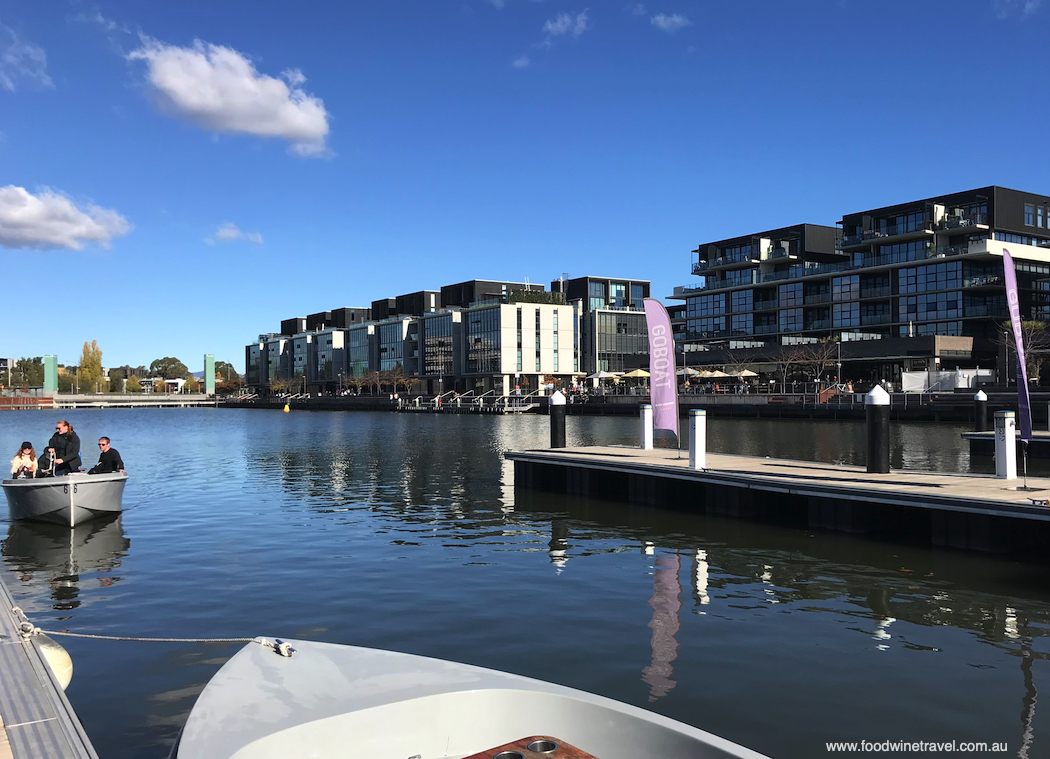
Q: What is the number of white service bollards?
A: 3